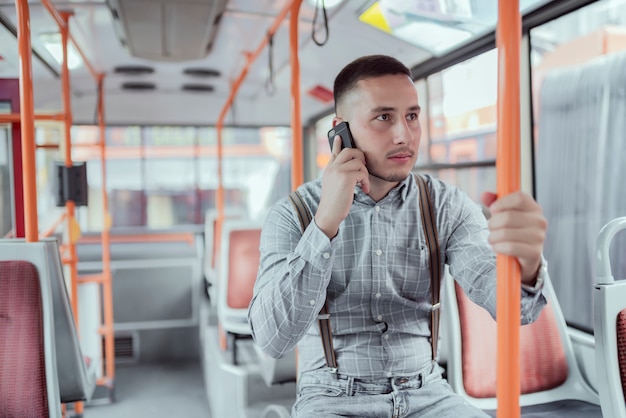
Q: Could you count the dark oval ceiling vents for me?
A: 4